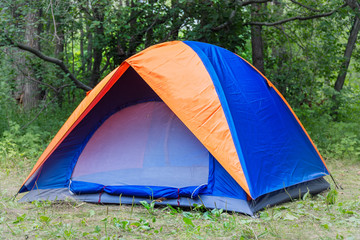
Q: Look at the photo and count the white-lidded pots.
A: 0